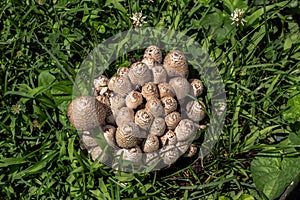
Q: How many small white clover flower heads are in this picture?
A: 2